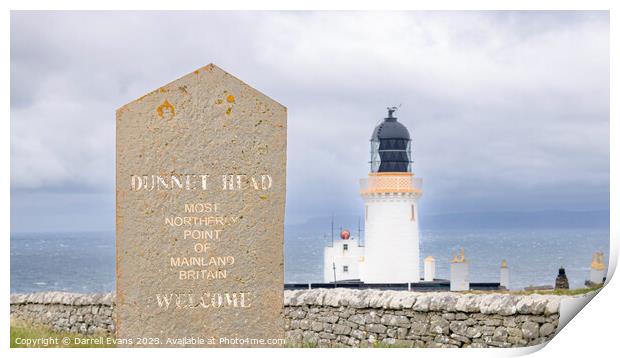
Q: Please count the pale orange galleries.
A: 1